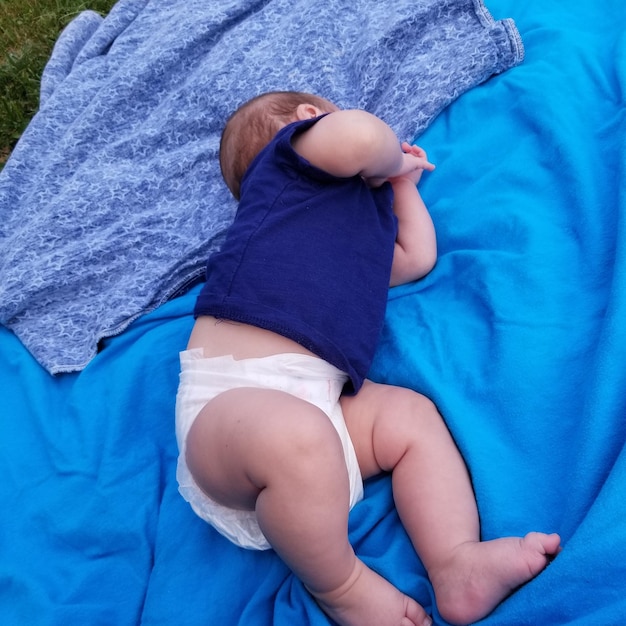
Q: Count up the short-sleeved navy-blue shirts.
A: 1